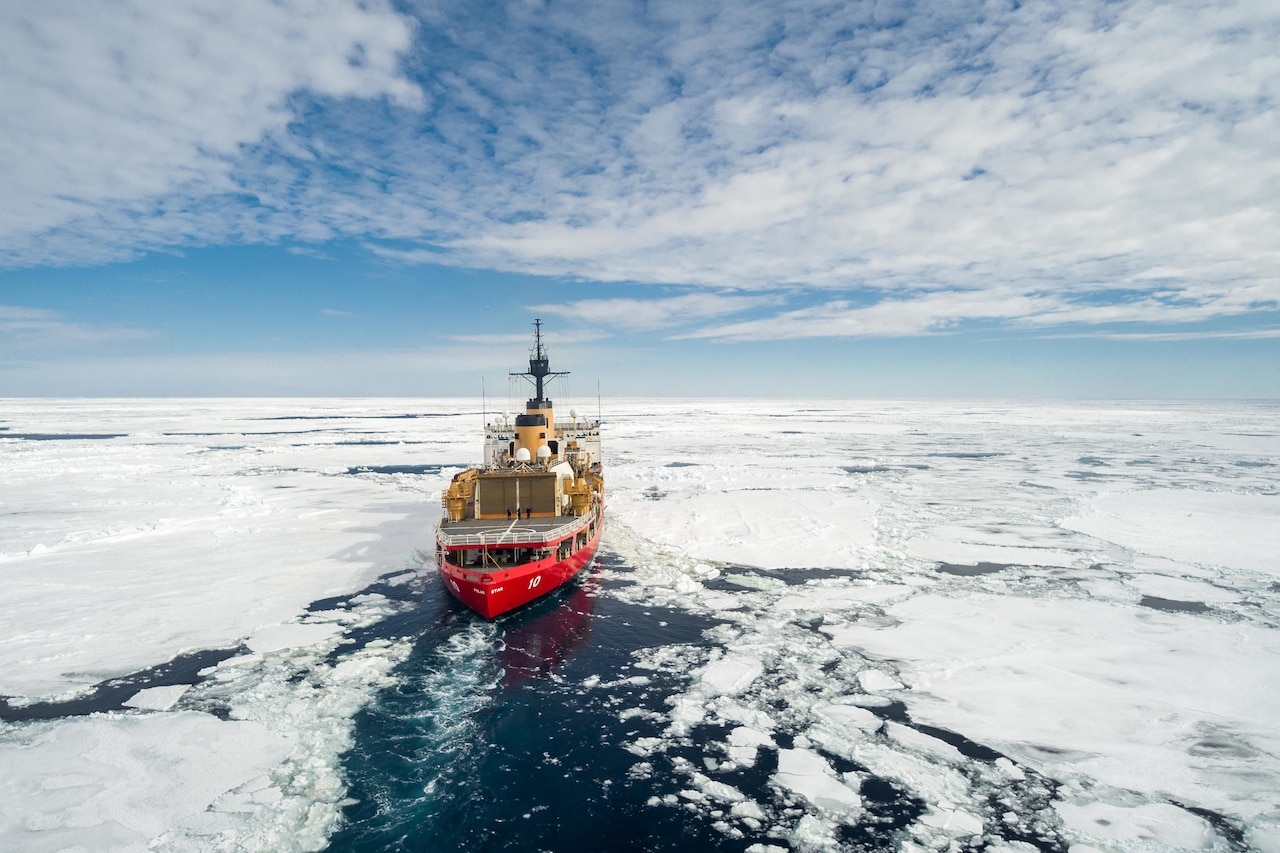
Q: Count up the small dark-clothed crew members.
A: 3